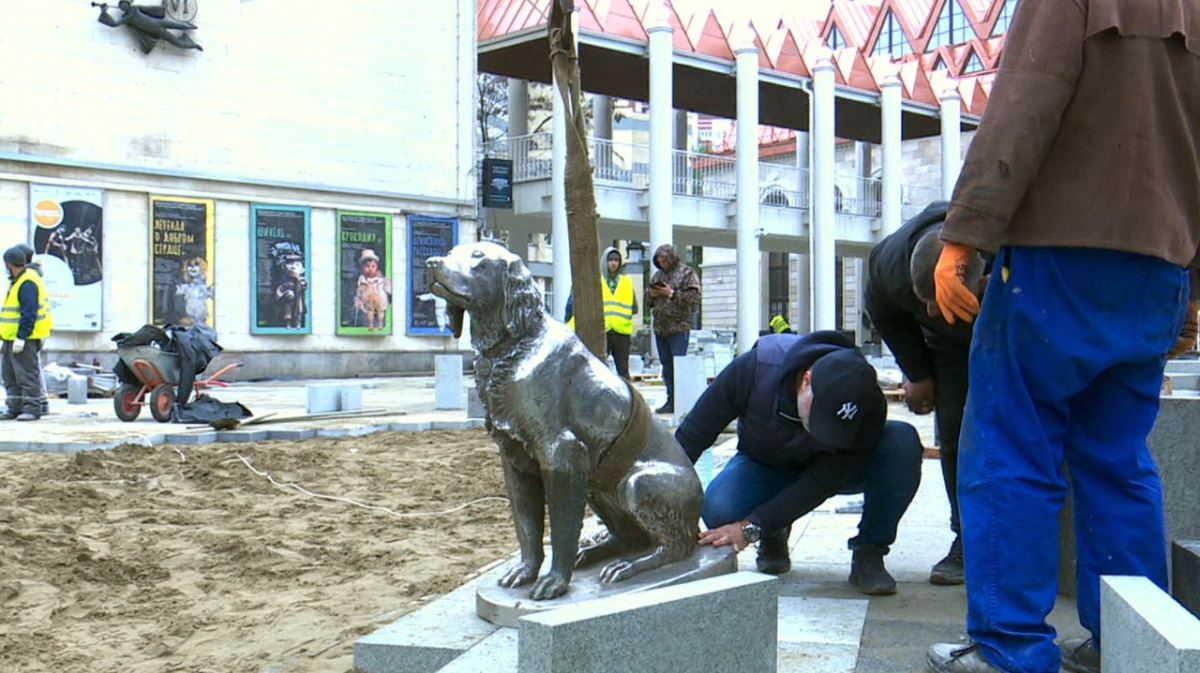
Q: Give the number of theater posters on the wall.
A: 5